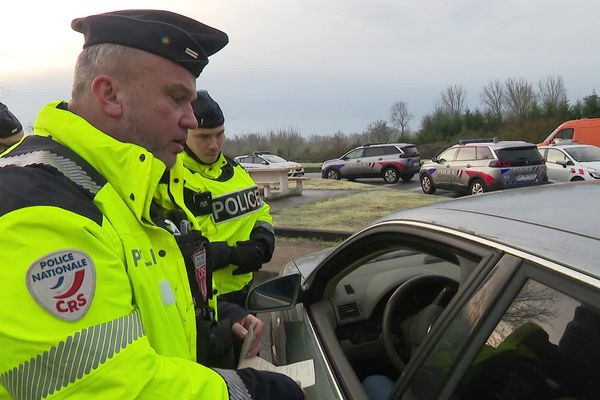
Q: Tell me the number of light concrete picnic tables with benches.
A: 1